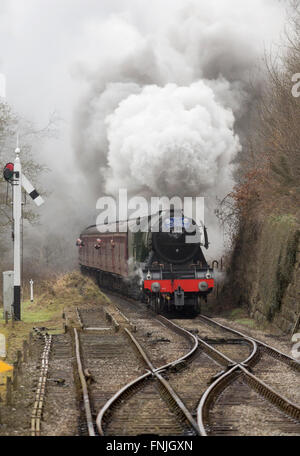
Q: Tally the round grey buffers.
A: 2